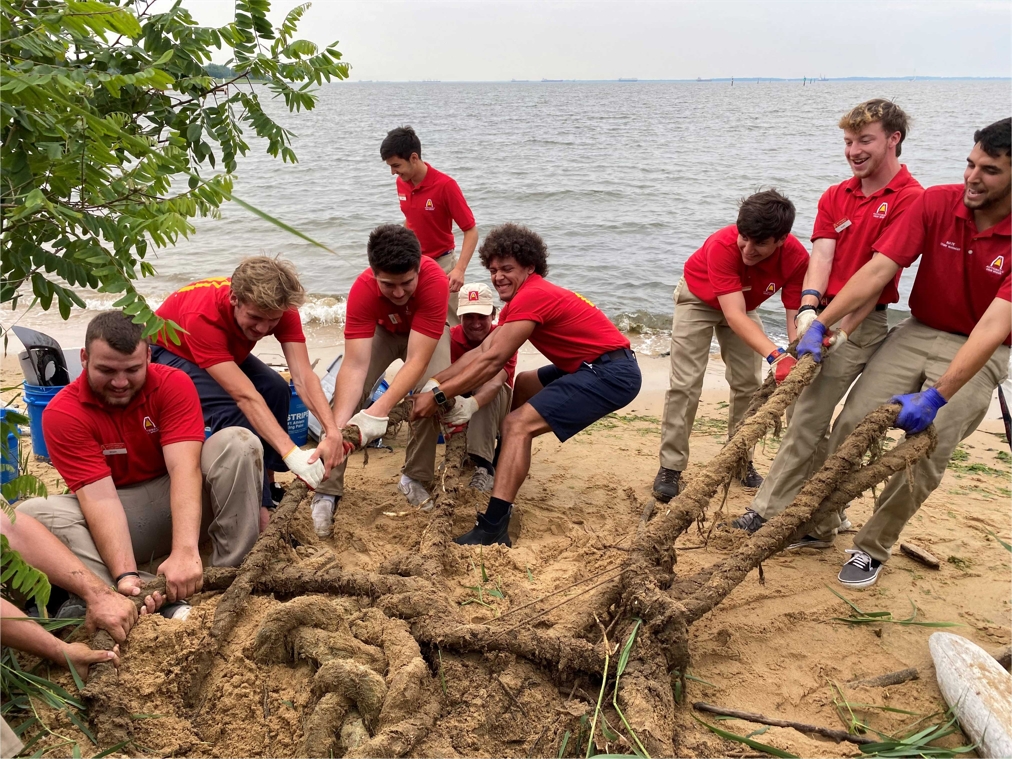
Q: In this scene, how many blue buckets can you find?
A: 3